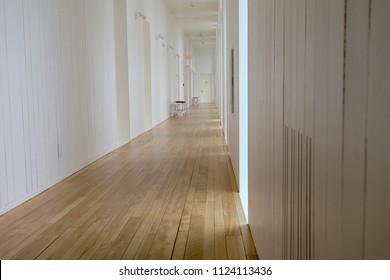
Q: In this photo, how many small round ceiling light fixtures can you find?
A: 3